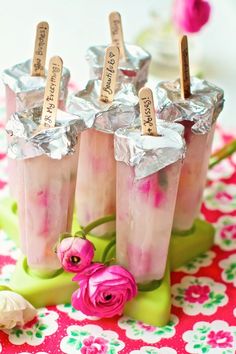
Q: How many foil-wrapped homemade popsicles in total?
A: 6